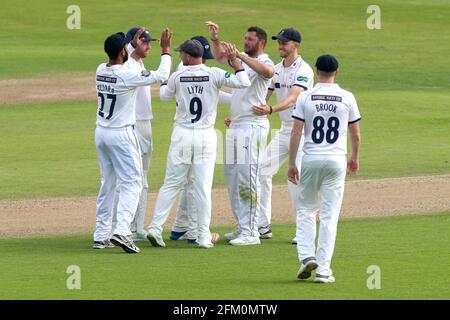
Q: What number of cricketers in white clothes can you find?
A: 7